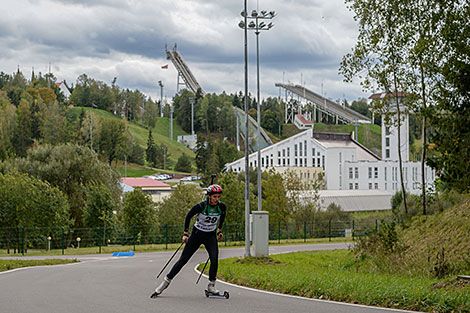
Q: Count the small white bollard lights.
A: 3